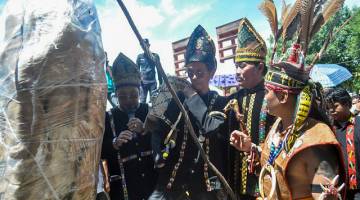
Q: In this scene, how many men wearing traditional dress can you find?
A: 4